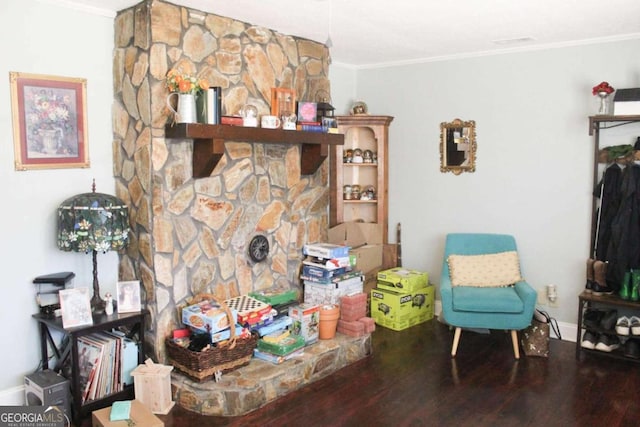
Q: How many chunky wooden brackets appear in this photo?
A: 2